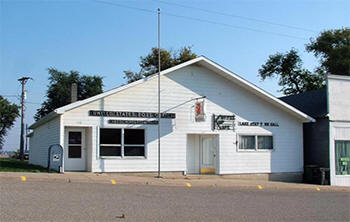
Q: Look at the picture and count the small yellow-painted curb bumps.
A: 5